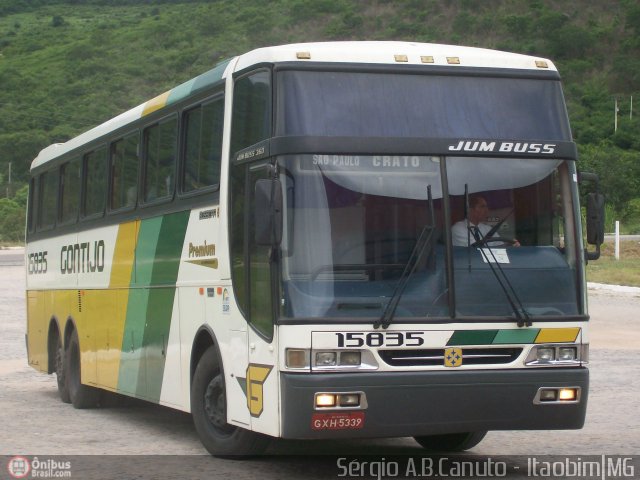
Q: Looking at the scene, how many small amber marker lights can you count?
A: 5